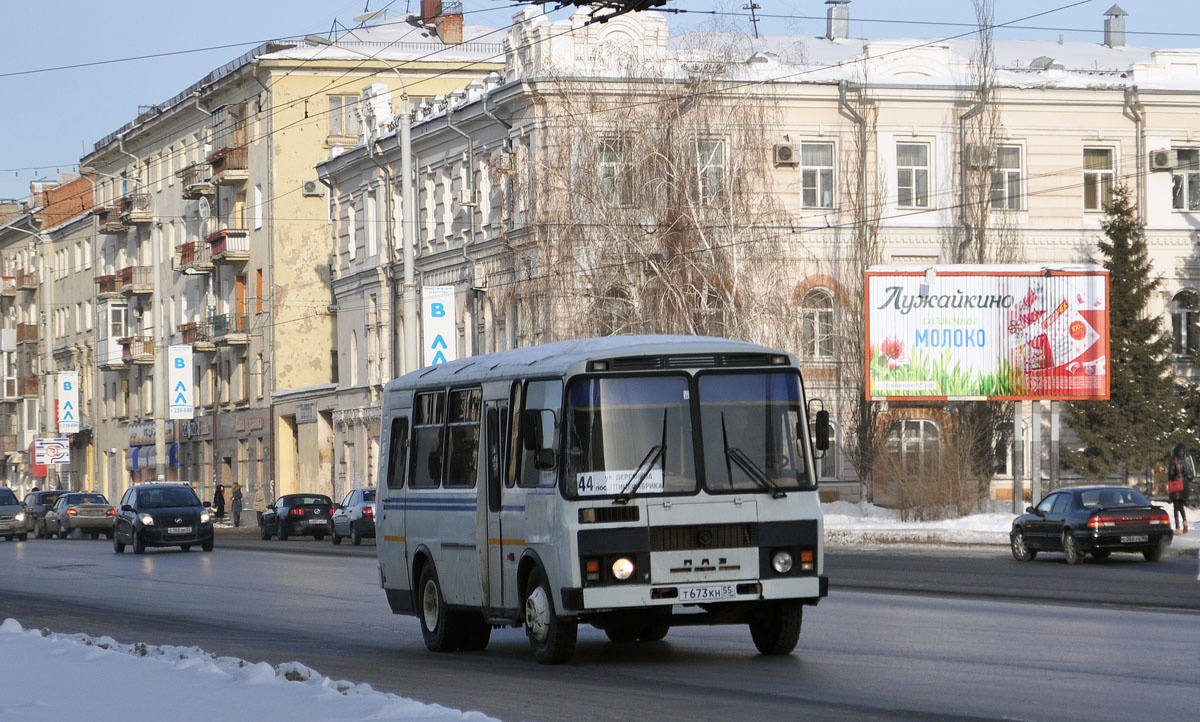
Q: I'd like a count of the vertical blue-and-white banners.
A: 3